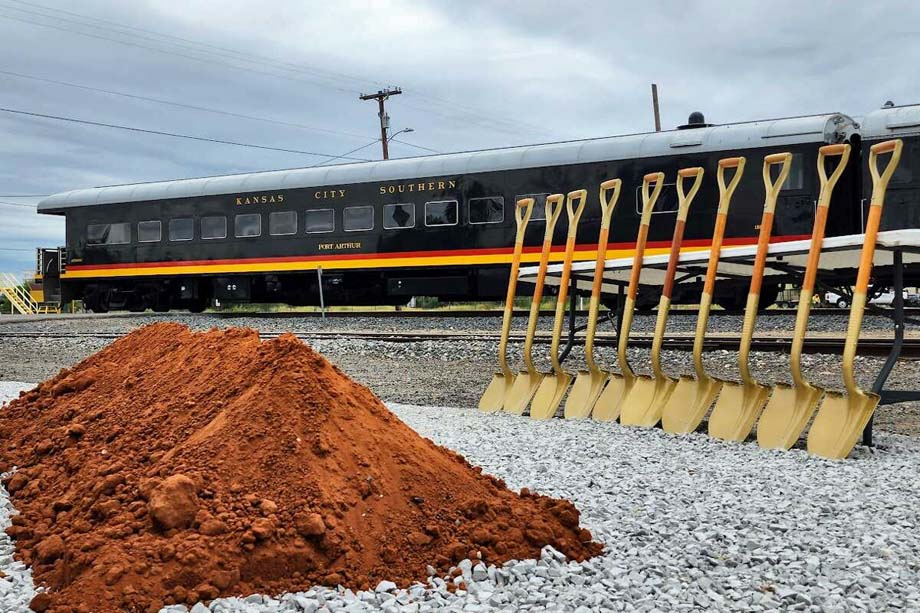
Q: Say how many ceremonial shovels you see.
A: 10